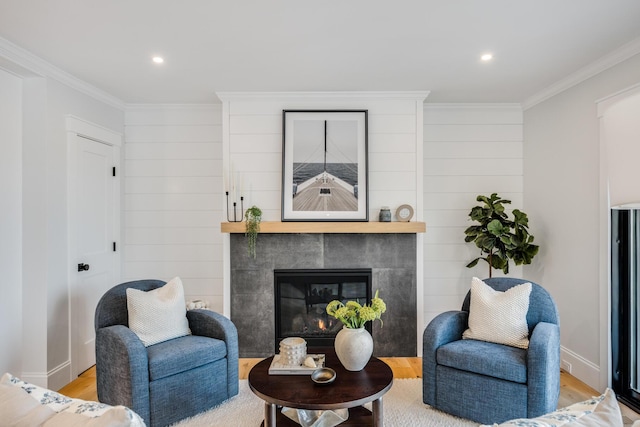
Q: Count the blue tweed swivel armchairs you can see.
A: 2